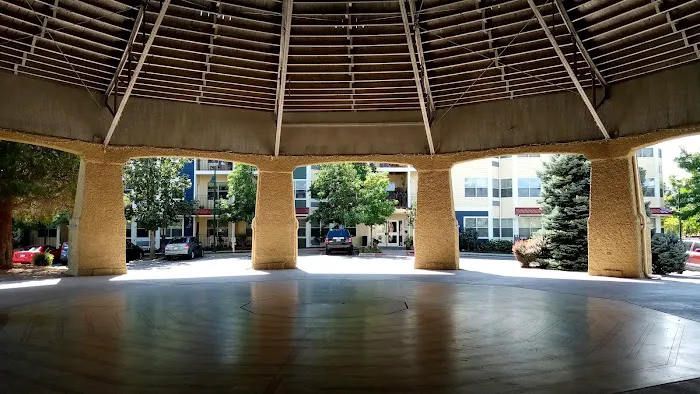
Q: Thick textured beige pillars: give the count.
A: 4